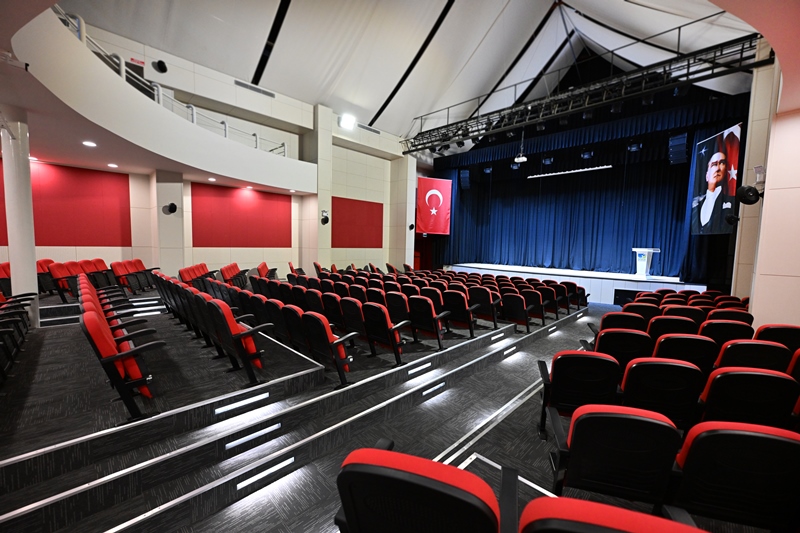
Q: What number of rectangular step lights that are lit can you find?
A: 11